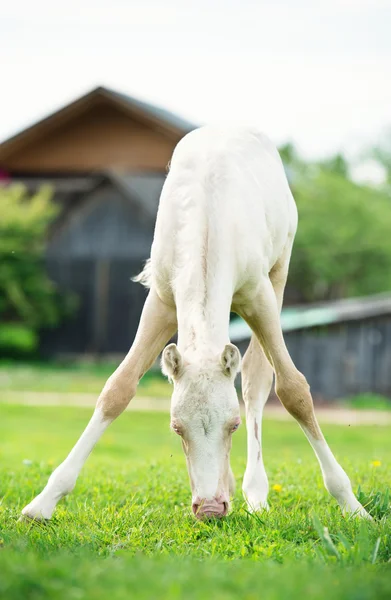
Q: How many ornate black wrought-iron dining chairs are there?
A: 0